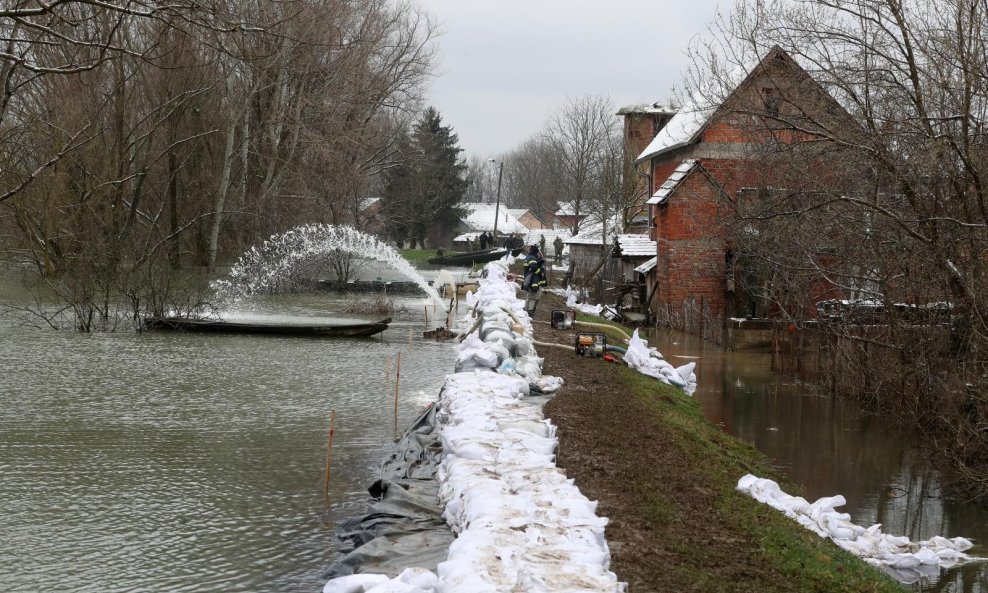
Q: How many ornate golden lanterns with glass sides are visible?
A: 0